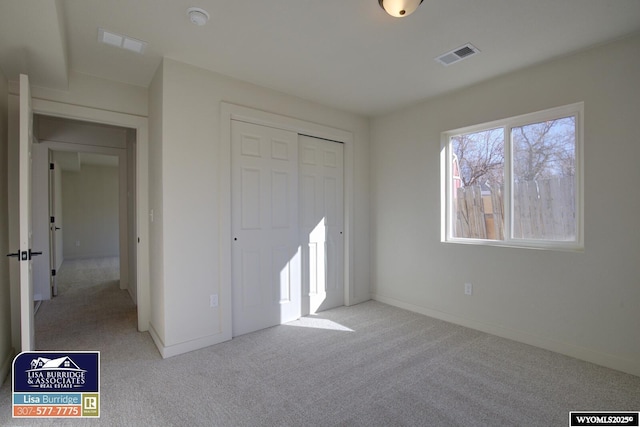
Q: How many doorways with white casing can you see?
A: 3